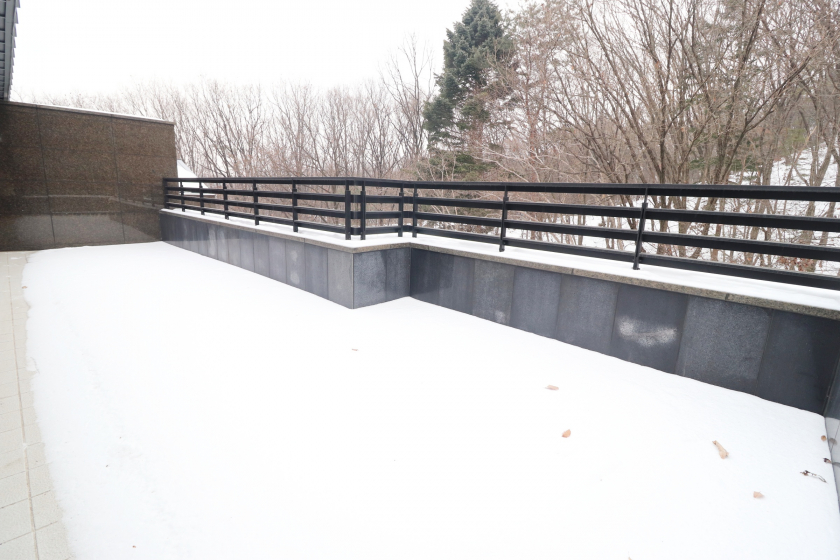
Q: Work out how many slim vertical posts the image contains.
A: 12